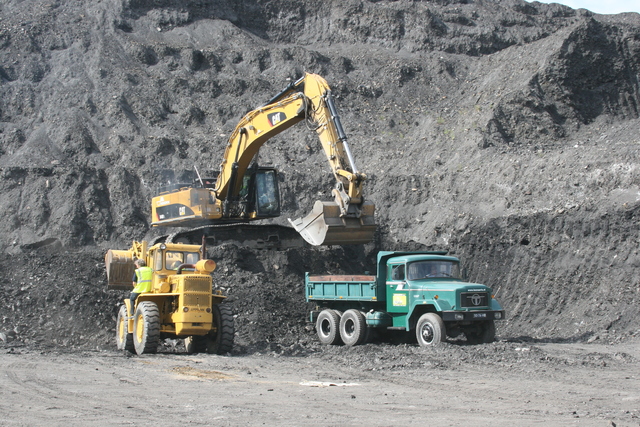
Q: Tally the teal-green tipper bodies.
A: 1